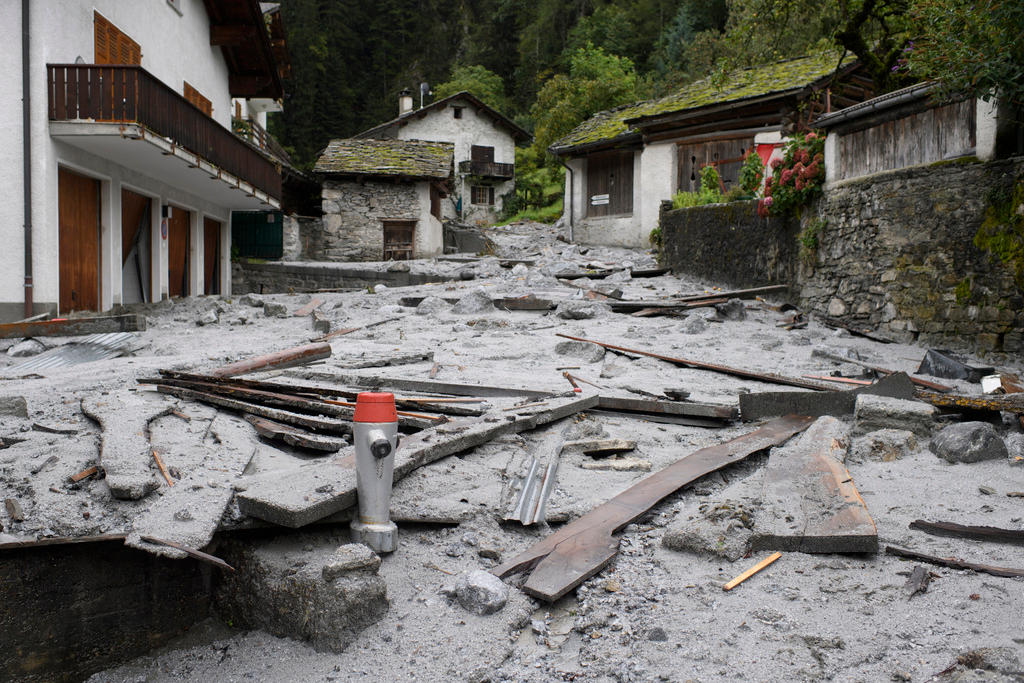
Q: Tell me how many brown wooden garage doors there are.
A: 4